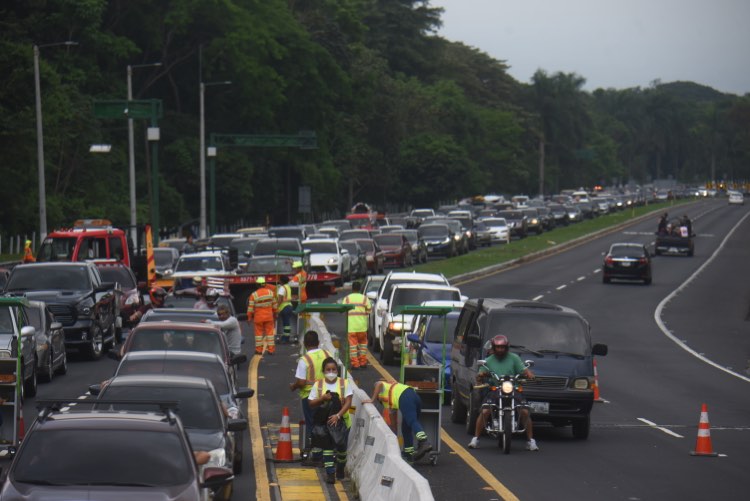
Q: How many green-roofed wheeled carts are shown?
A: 4